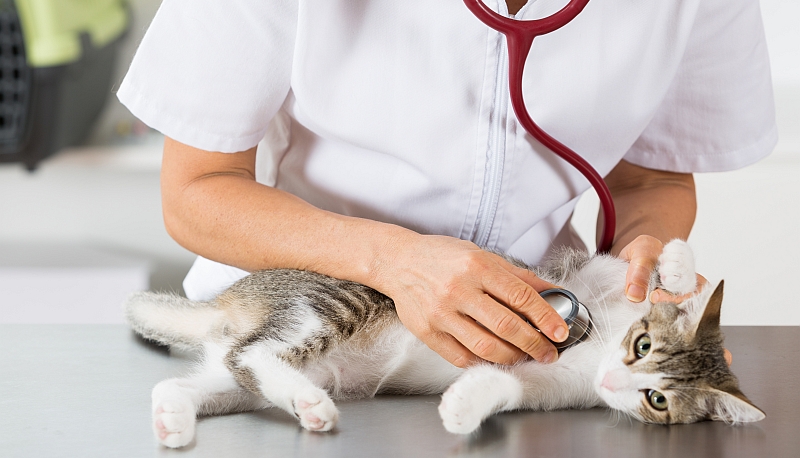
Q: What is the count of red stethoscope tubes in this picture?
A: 1